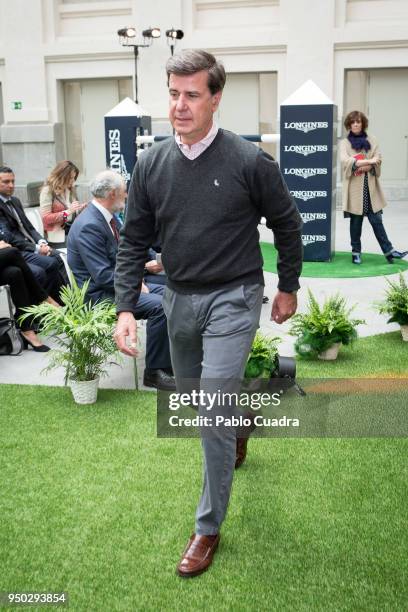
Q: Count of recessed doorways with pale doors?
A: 3